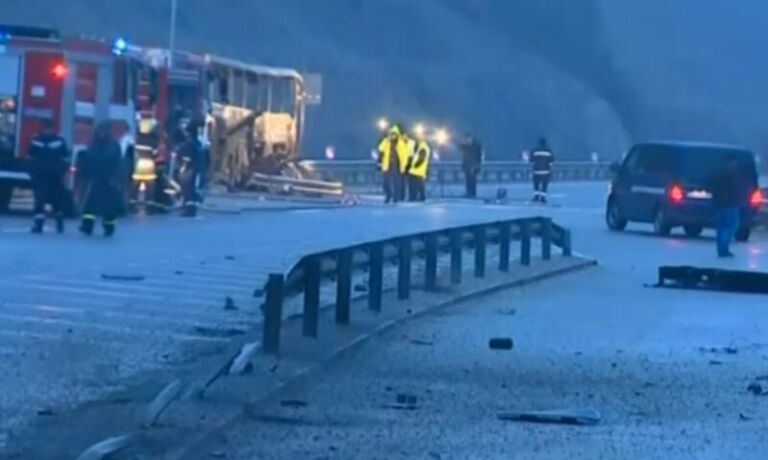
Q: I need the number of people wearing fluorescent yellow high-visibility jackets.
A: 3